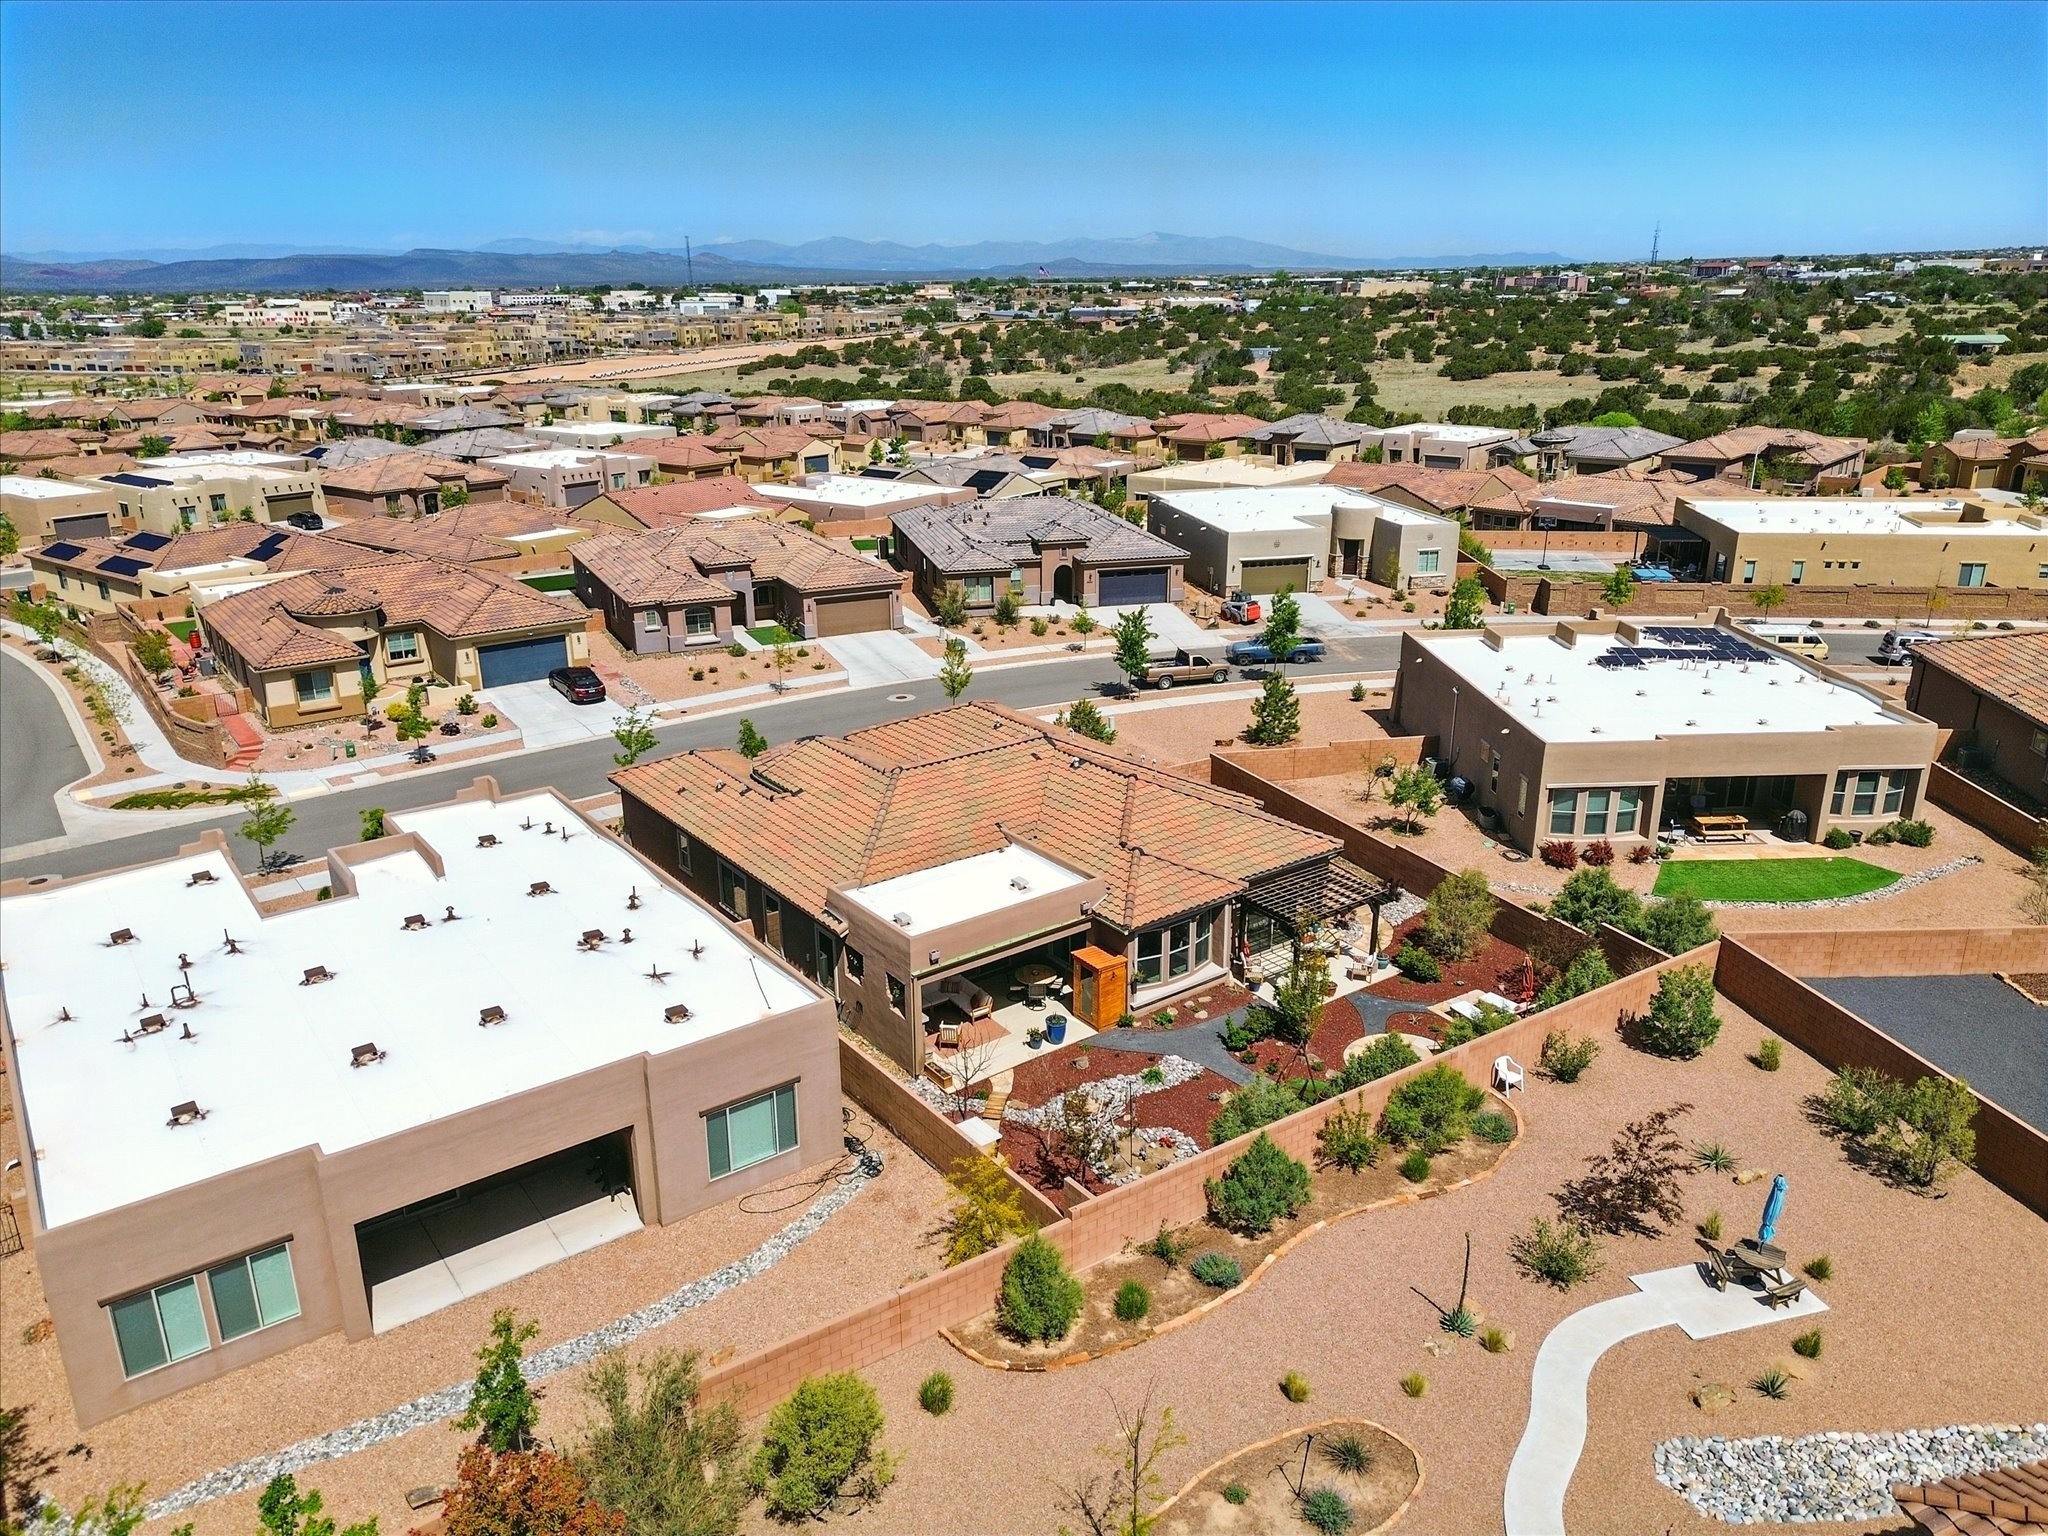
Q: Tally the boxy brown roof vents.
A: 12